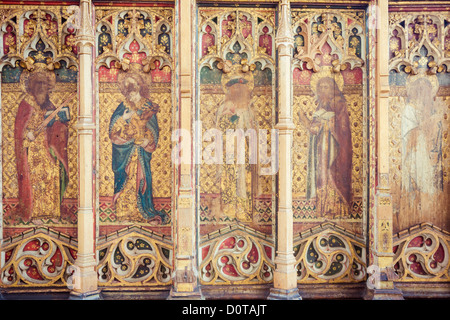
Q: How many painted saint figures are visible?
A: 5